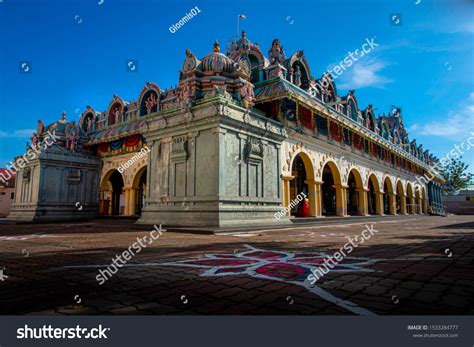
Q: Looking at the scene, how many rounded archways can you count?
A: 11